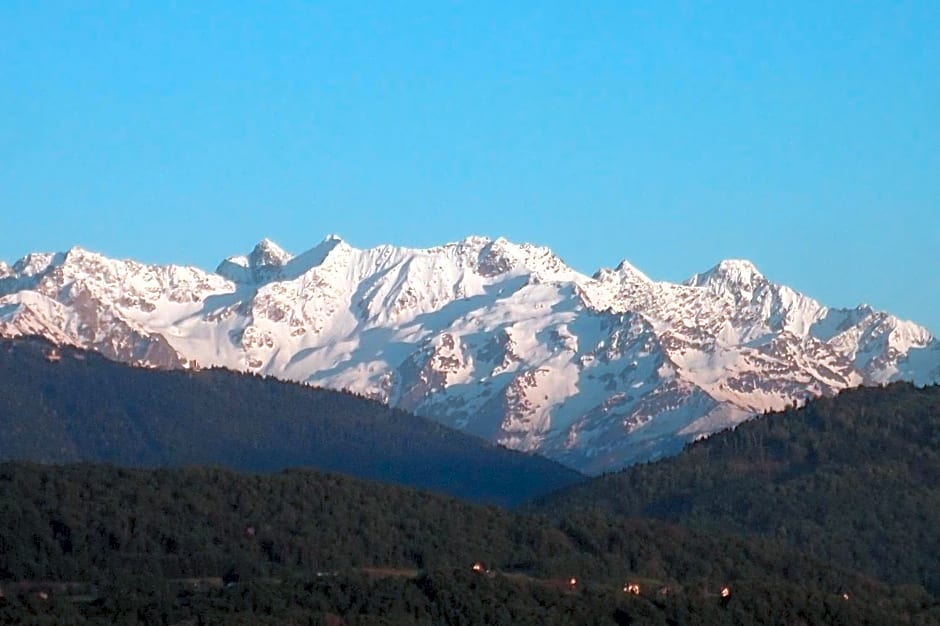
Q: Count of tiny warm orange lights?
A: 5